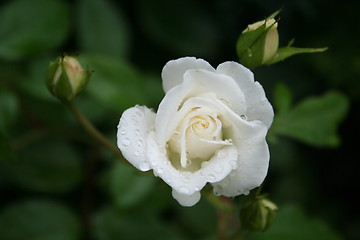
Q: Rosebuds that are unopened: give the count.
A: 3